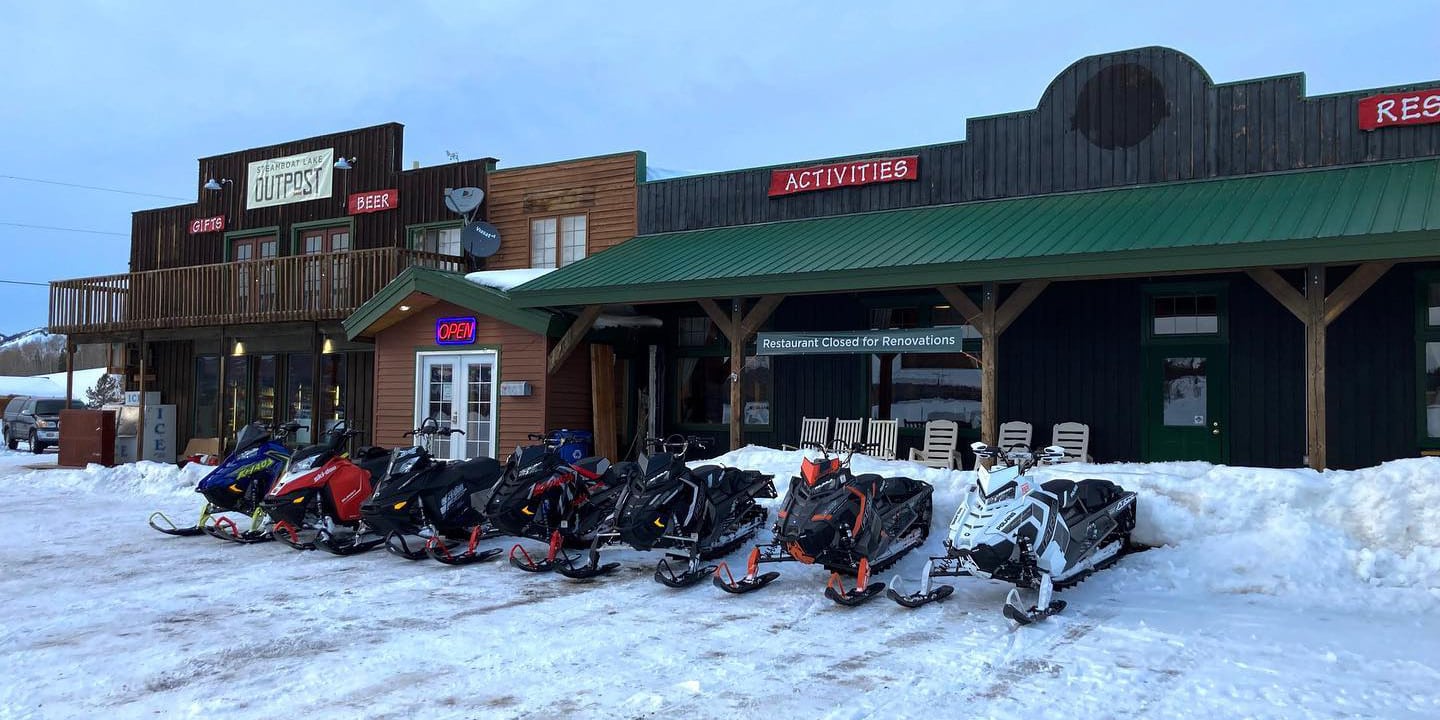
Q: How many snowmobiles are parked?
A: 7